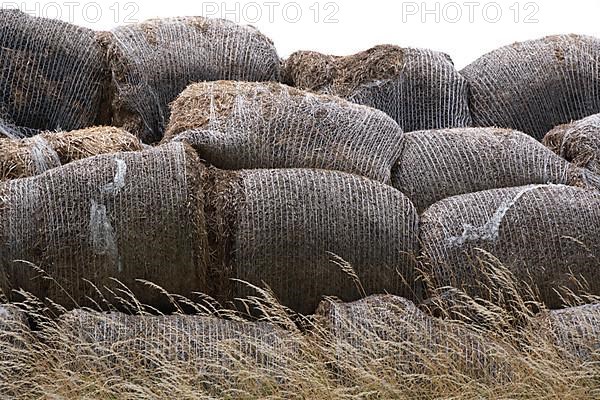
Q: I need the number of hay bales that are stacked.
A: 15